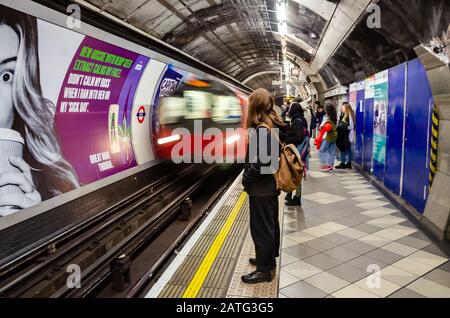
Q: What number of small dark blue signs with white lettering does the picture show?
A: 1